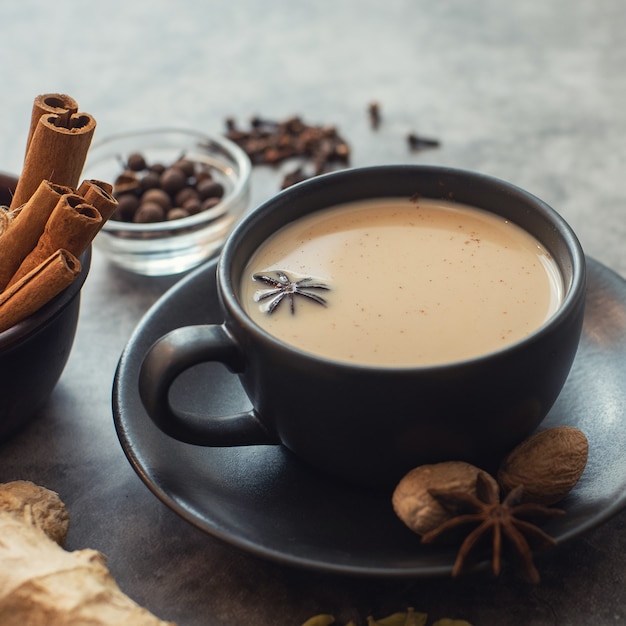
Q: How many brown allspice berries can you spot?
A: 15